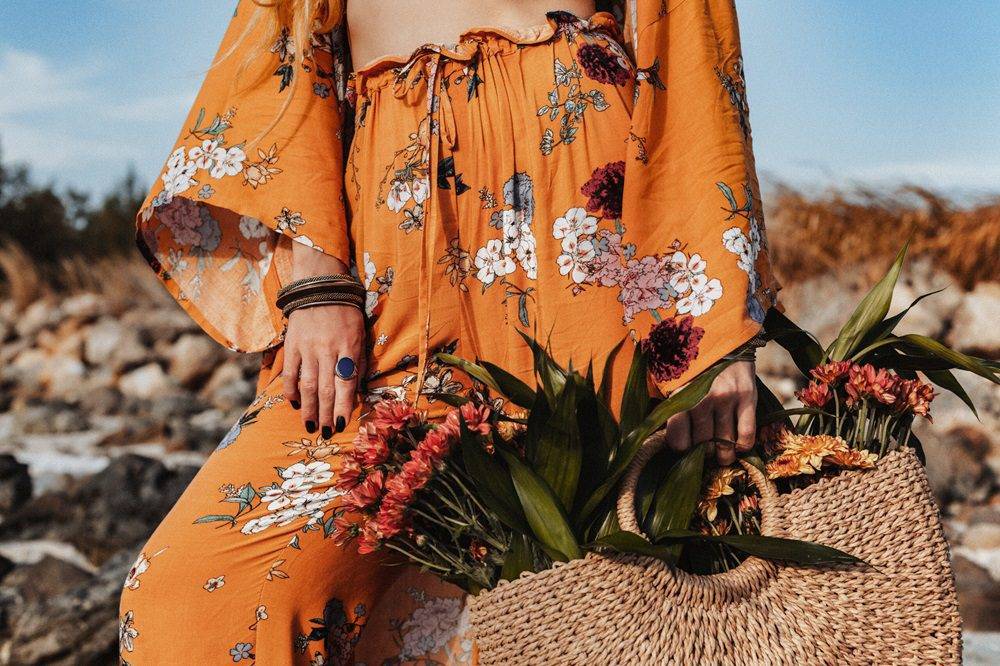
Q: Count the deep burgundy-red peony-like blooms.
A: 3